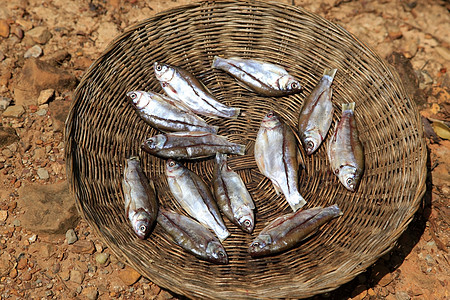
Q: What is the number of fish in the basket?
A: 12